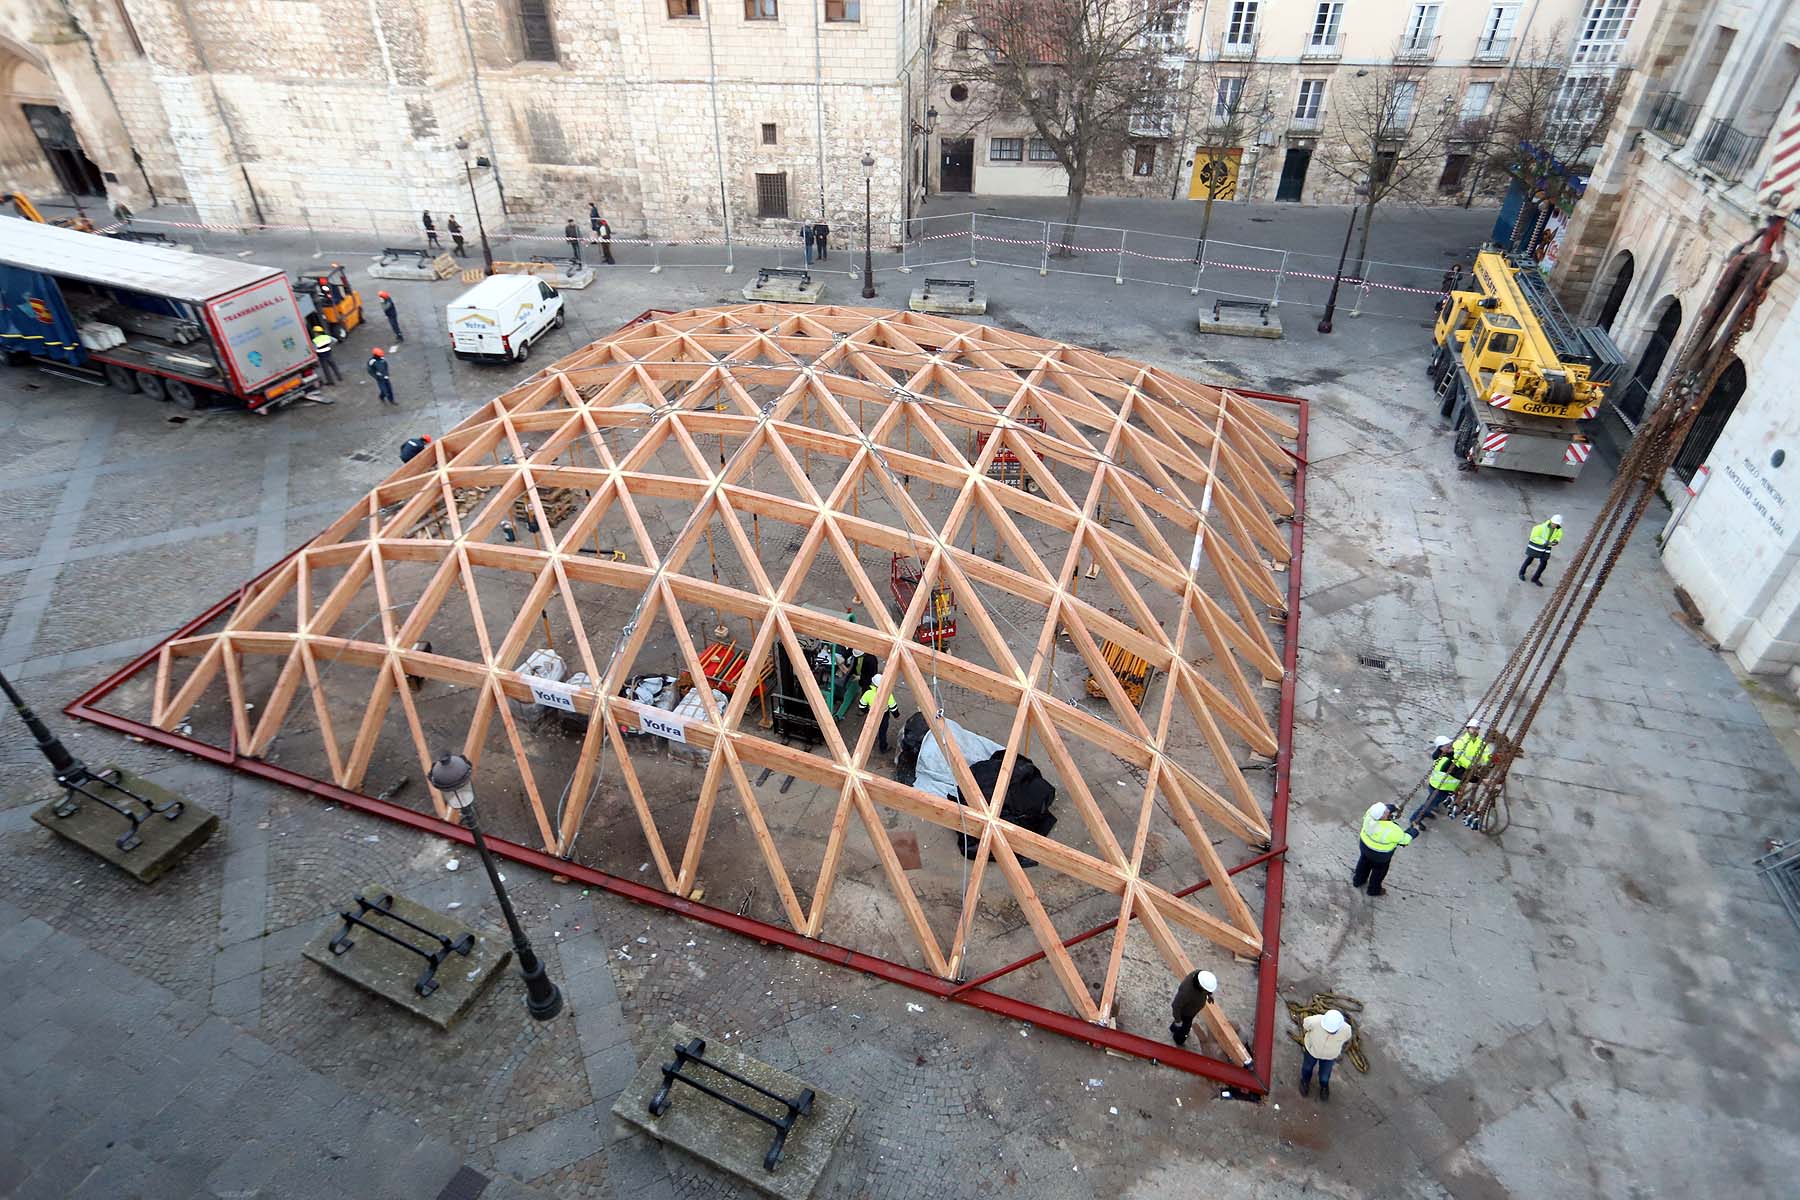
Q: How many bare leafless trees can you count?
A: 4